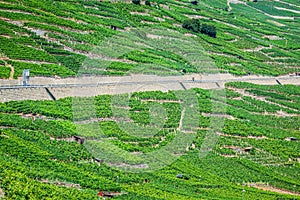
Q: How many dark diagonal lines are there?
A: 4